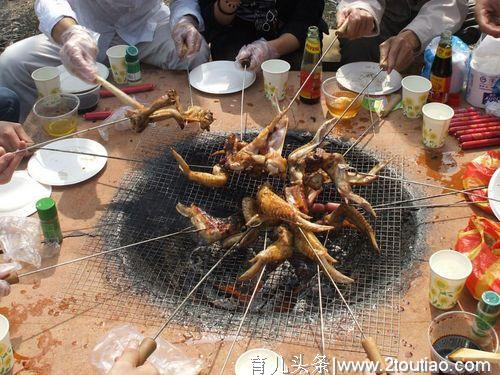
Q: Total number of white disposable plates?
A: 6